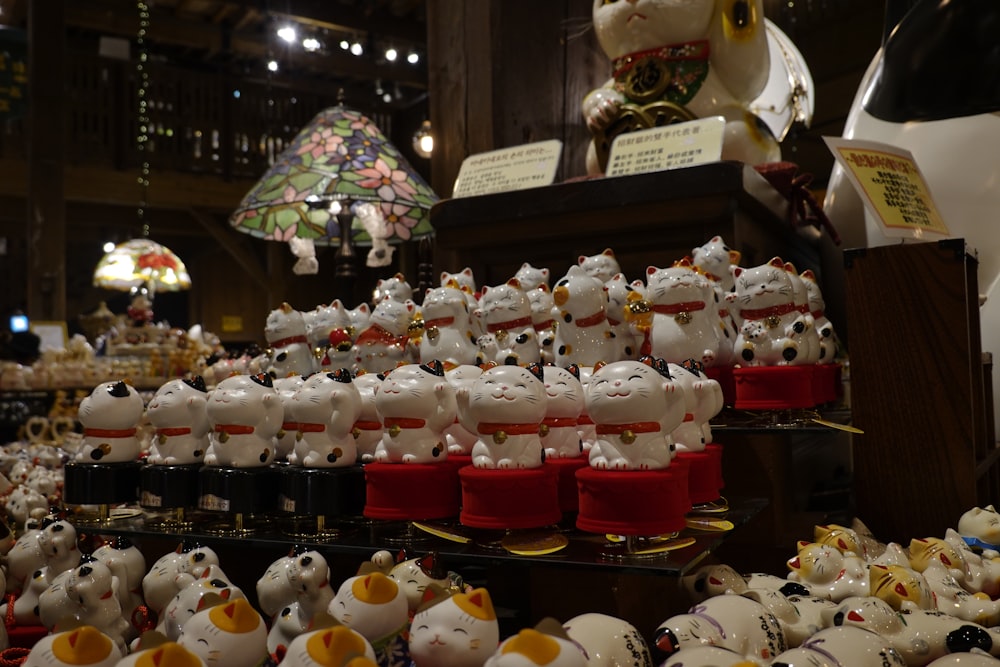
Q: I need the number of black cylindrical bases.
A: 4